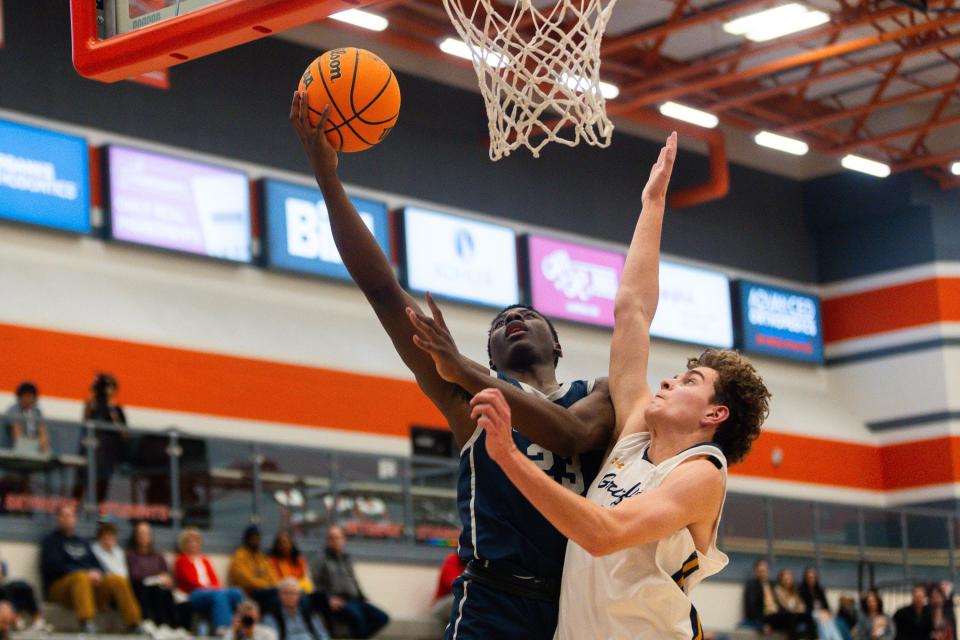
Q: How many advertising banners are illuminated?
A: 7